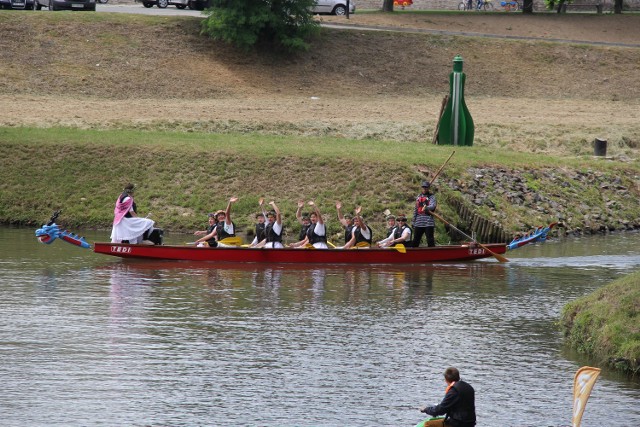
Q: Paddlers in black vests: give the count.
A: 10